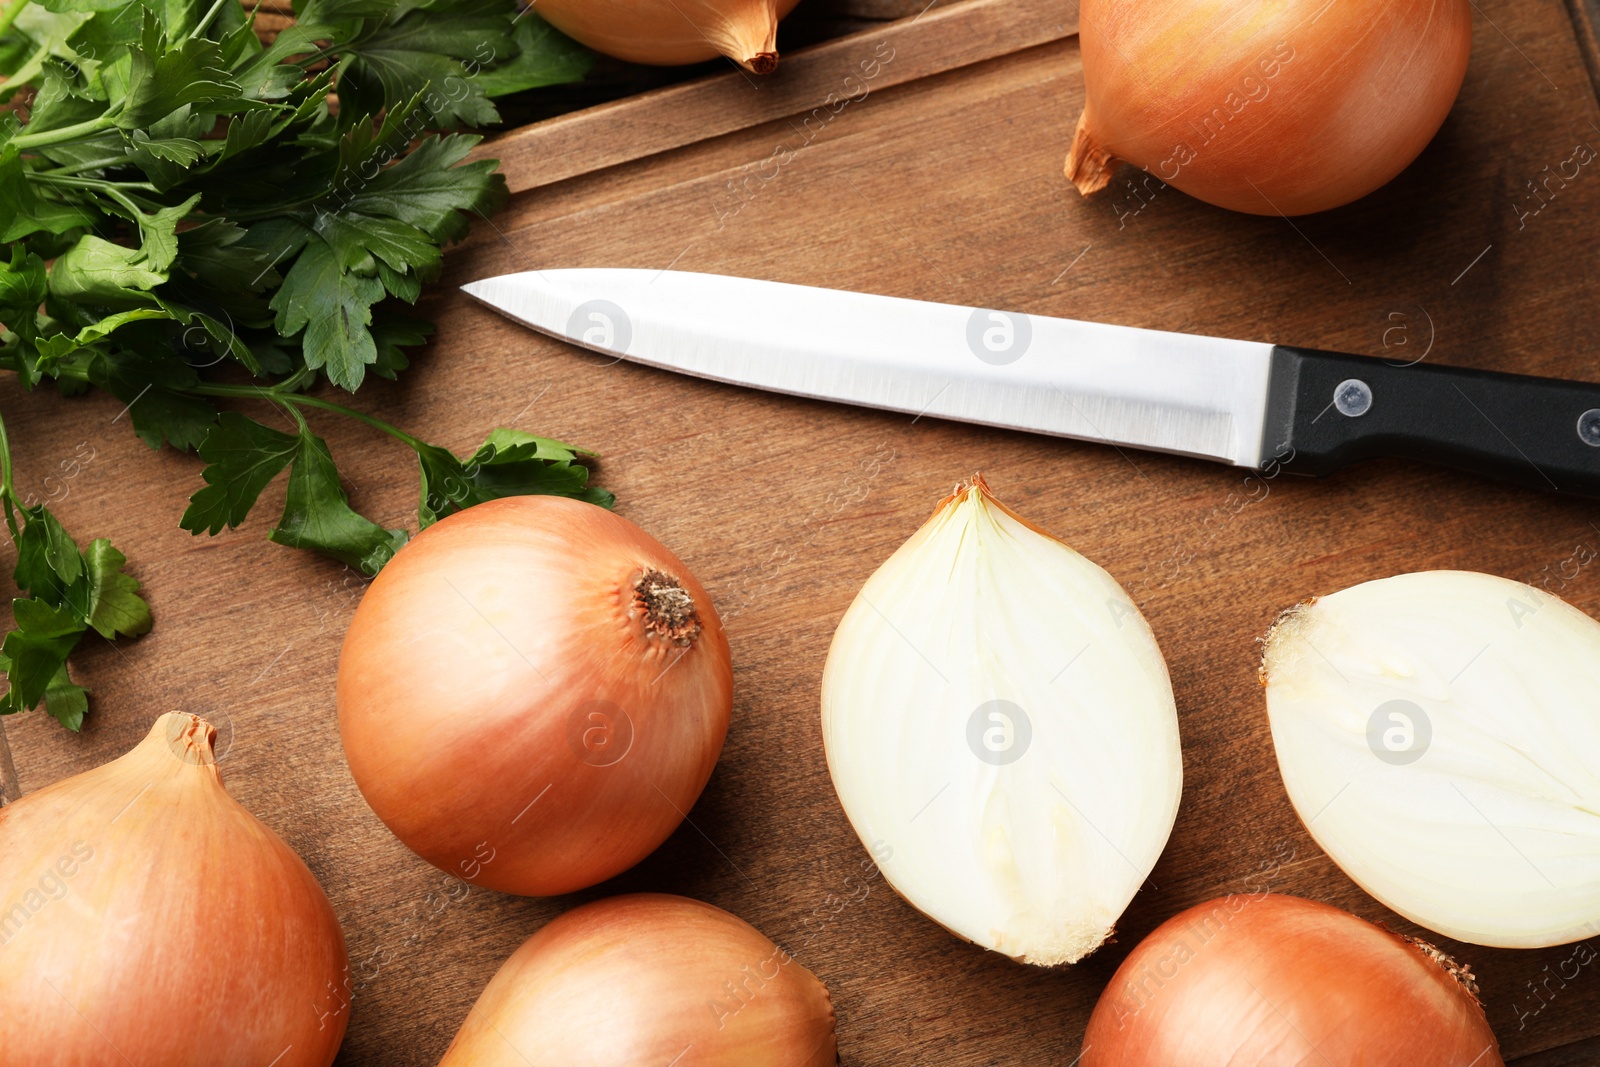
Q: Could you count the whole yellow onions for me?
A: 6